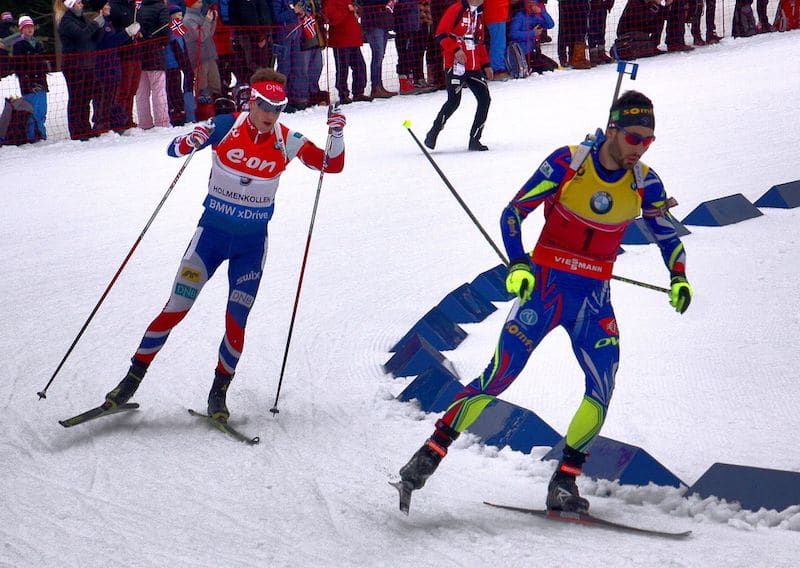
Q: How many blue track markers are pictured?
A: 12